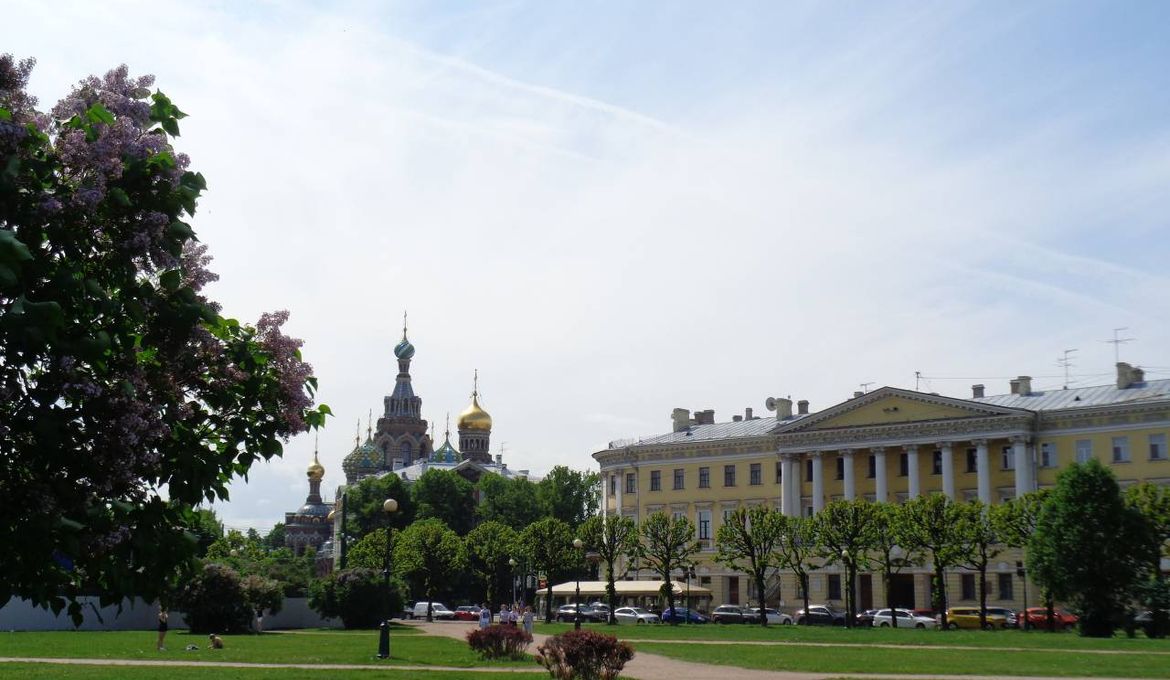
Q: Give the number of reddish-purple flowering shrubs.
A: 2